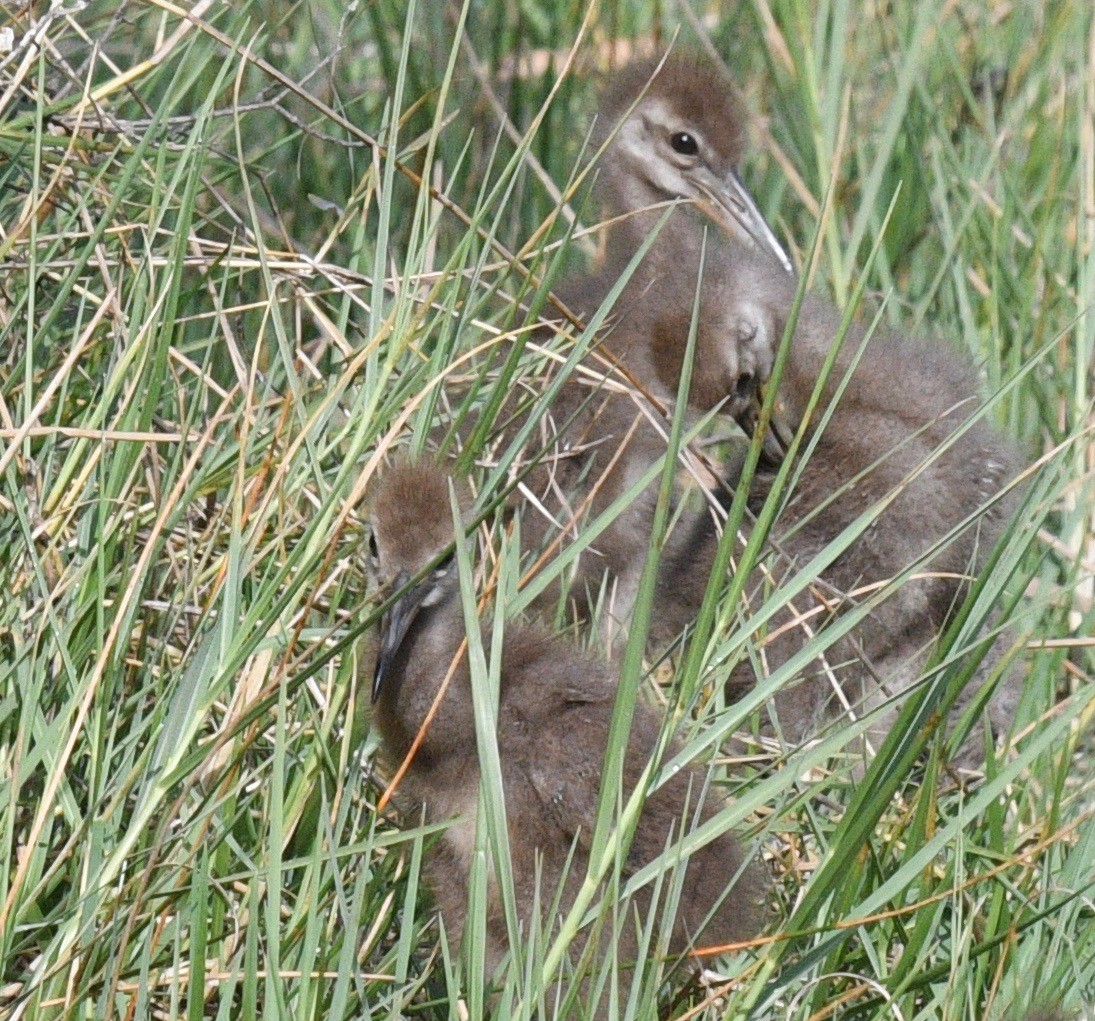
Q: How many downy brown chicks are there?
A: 3